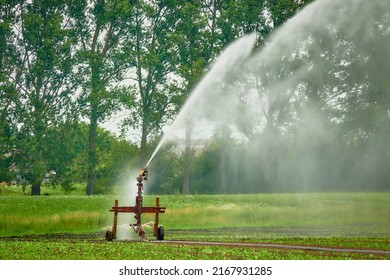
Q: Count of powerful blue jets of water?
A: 0